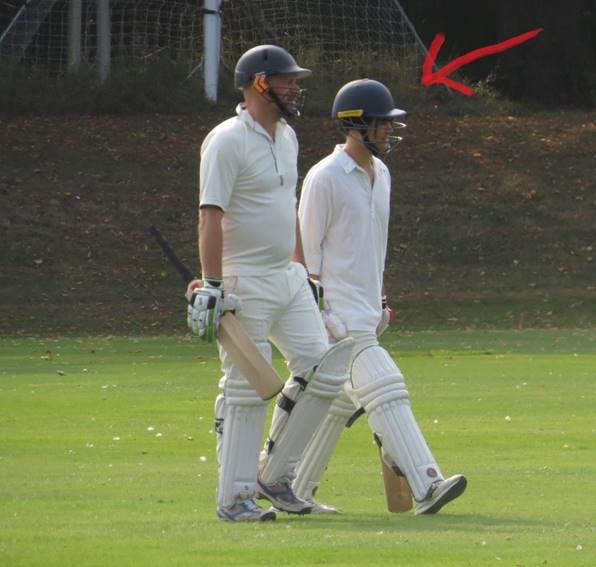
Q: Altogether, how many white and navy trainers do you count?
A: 2